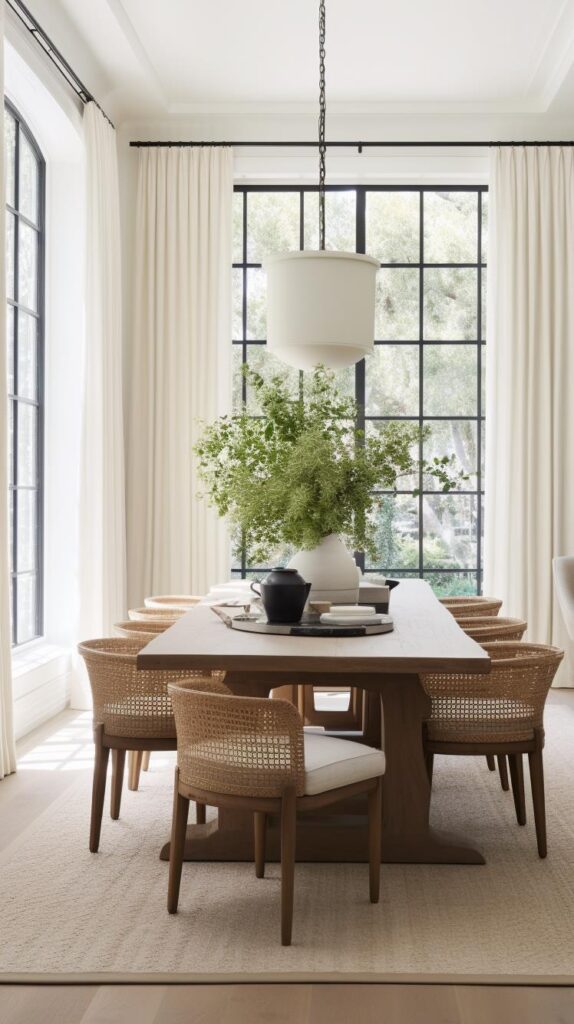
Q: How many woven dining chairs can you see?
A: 8